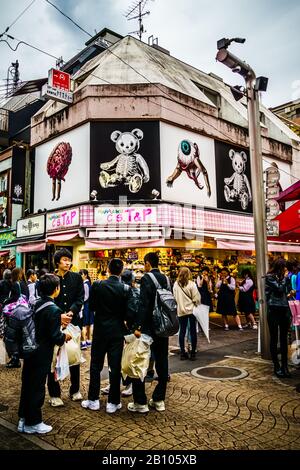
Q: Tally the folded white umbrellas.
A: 1